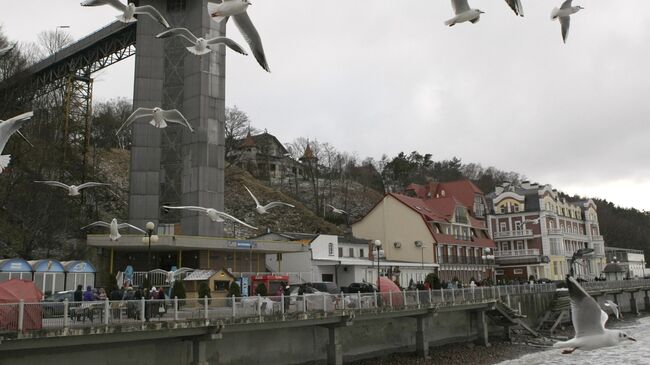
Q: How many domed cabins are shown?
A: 3